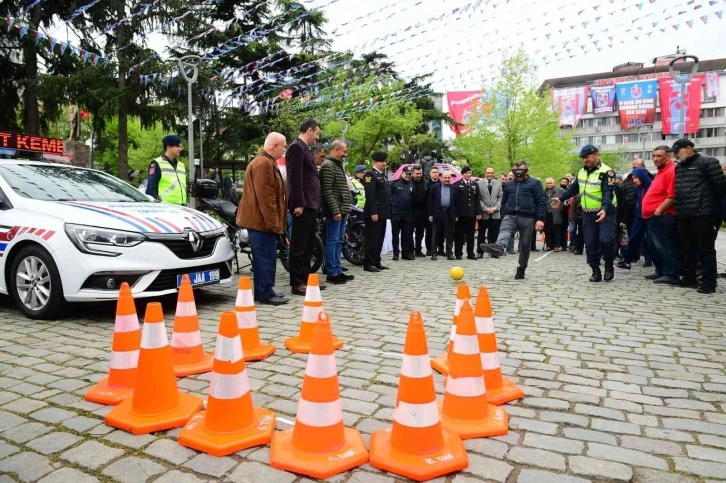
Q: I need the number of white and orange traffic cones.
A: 11